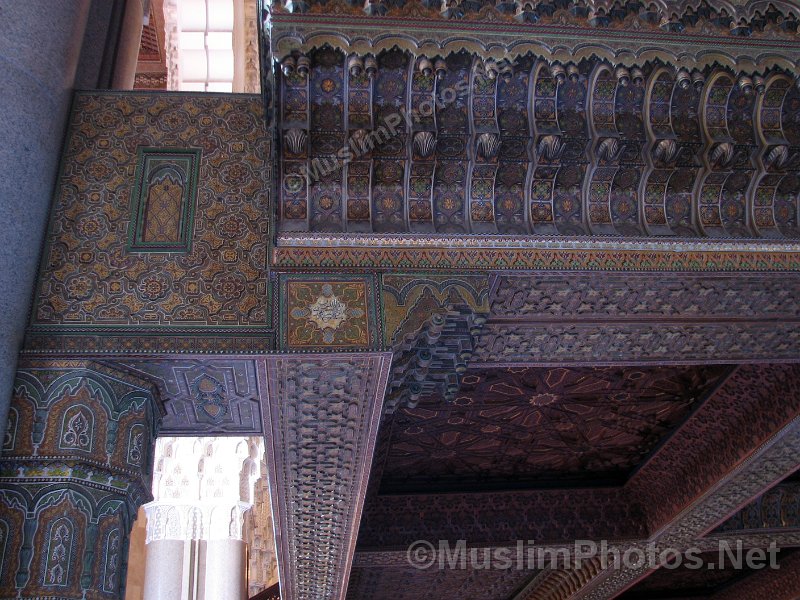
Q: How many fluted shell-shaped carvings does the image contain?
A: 9